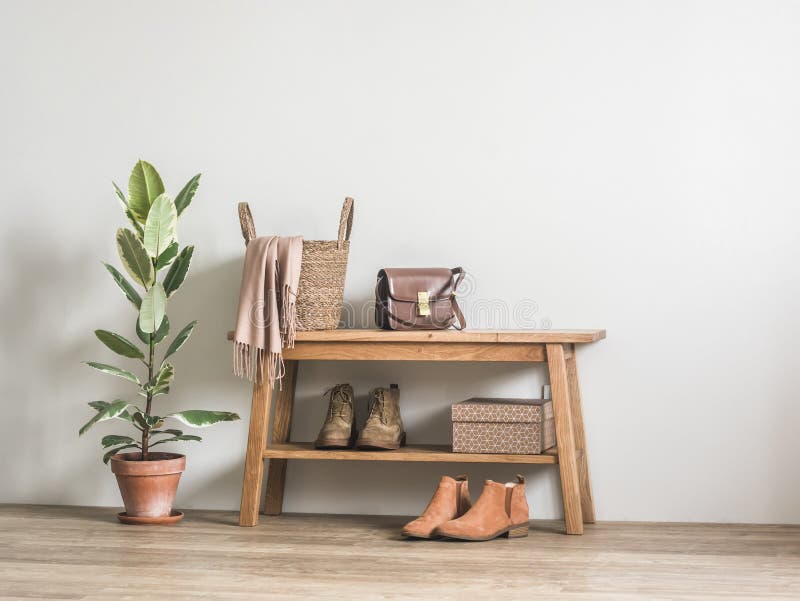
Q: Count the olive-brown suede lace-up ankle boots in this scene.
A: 2